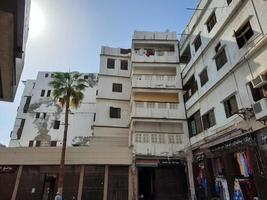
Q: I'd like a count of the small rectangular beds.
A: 0